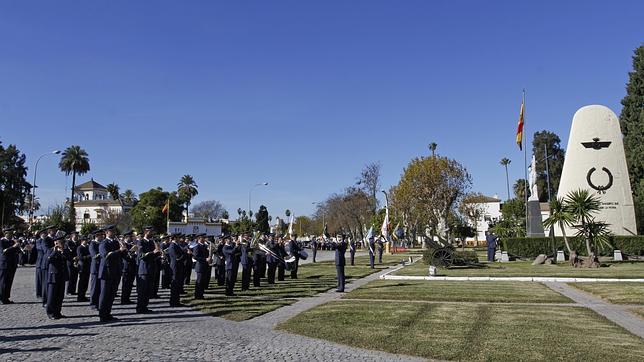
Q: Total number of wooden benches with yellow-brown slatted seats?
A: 0